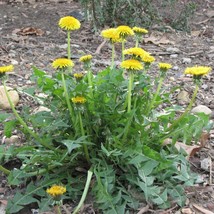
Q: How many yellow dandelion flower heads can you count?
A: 15